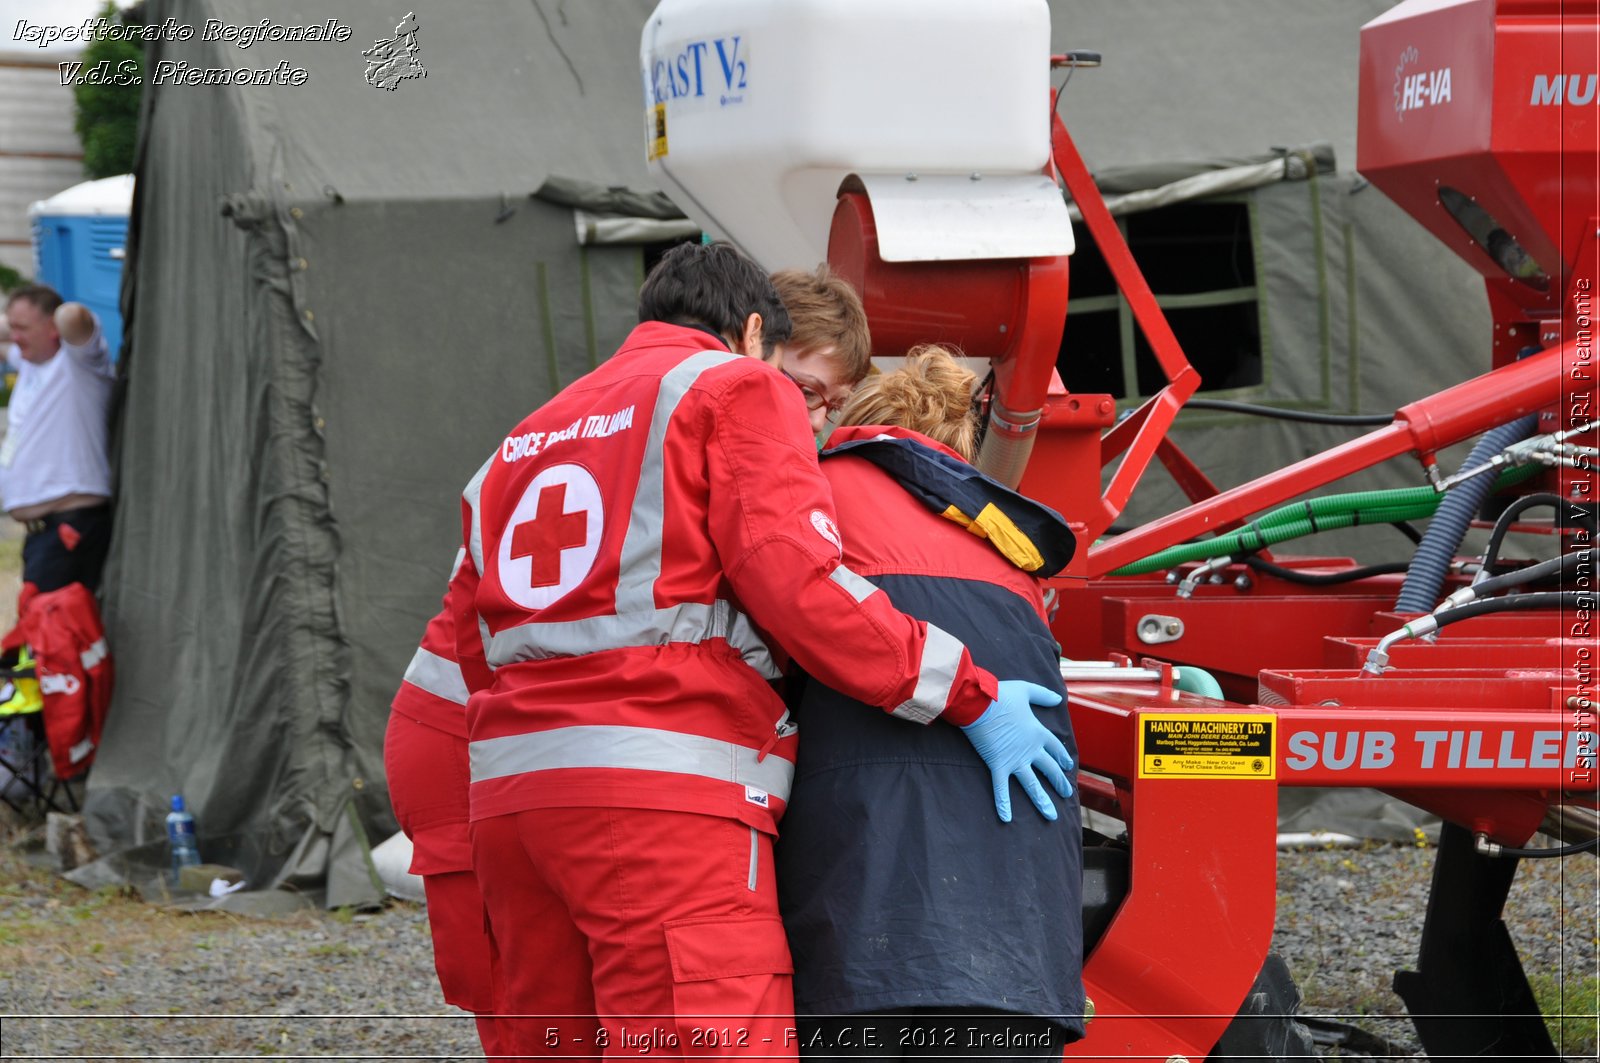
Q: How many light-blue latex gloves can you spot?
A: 1